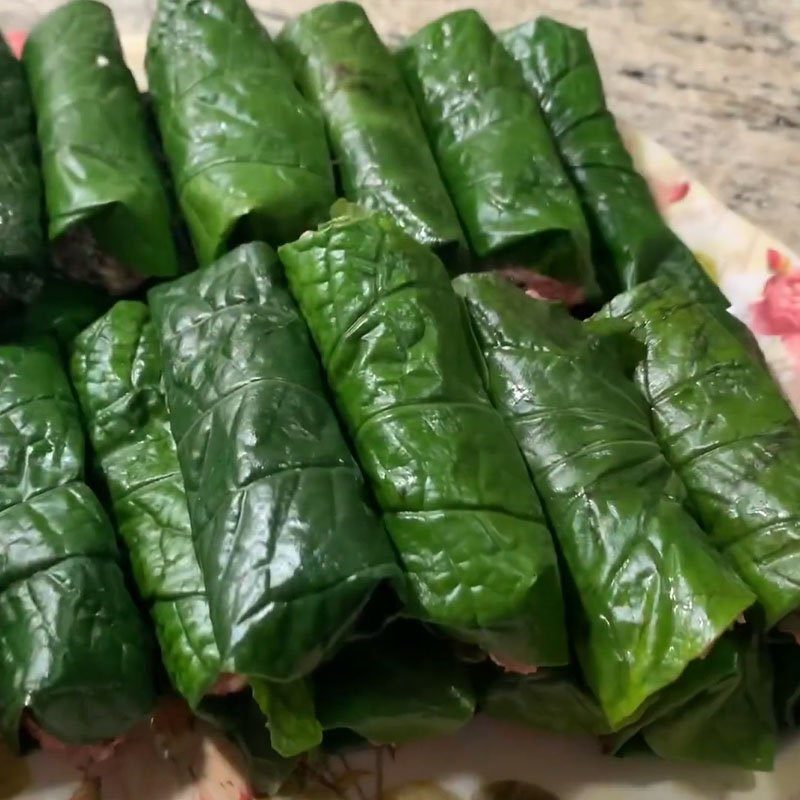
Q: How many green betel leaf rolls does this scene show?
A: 12